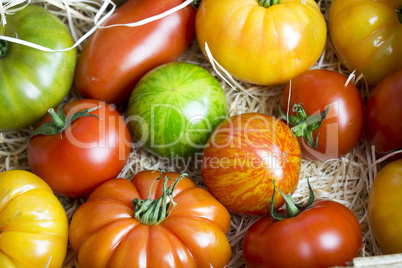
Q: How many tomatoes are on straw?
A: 13